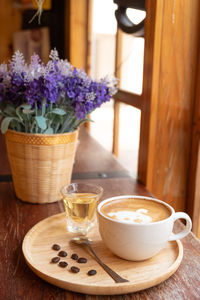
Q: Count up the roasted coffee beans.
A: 8